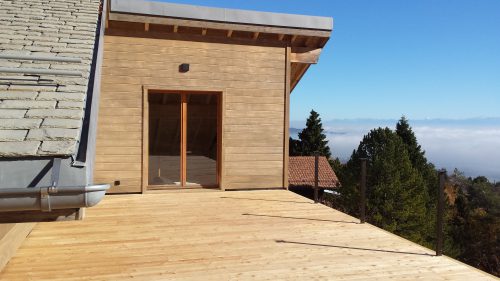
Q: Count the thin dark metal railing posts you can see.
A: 3